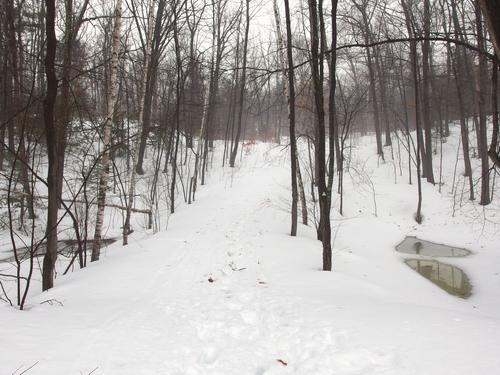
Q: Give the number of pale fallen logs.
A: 1